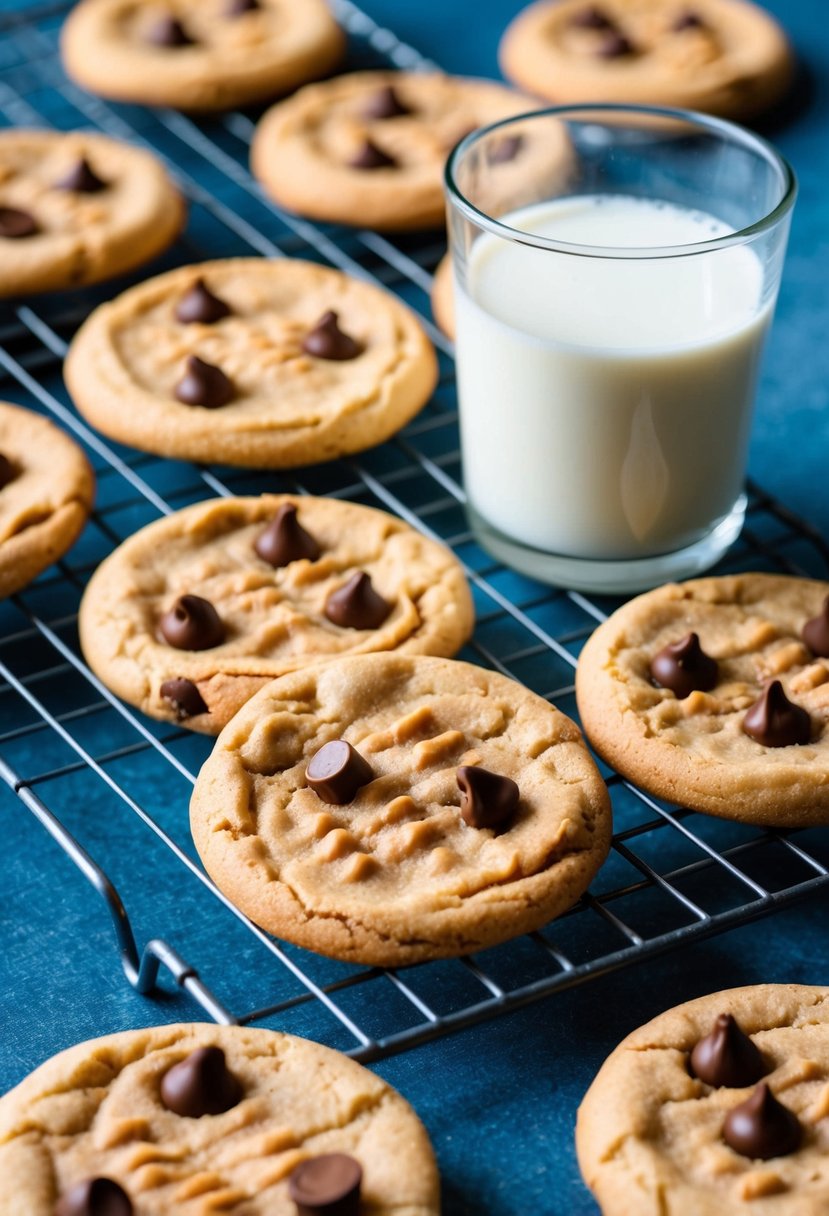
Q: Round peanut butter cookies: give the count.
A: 12